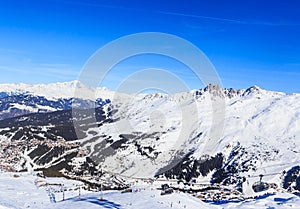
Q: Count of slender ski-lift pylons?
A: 3